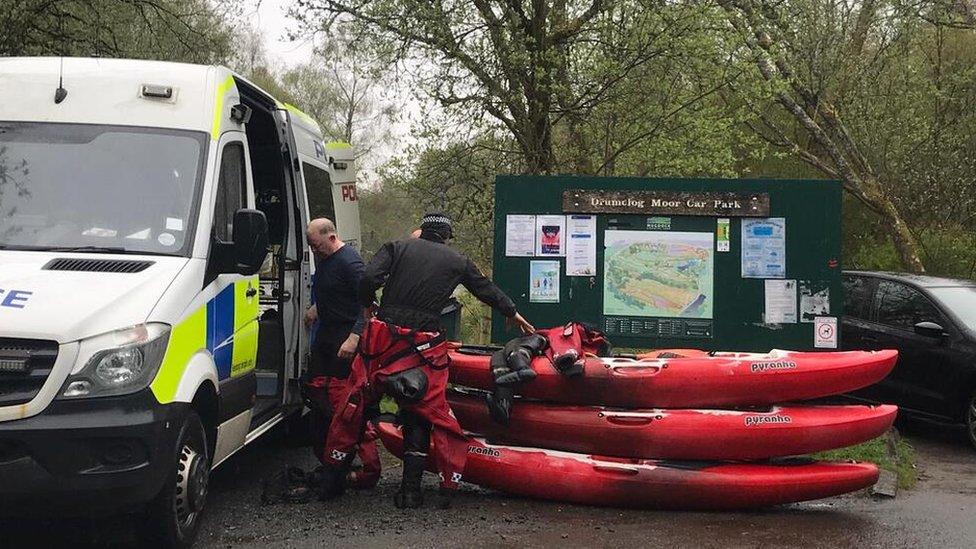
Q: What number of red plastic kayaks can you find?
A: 3